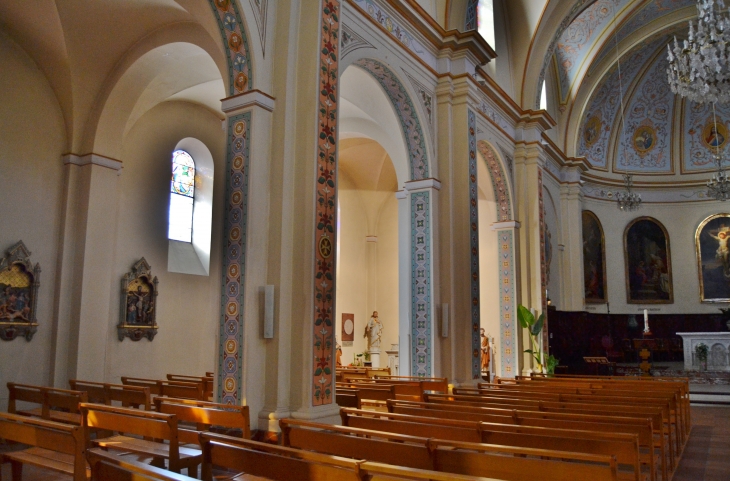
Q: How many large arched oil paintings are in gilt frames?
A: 3